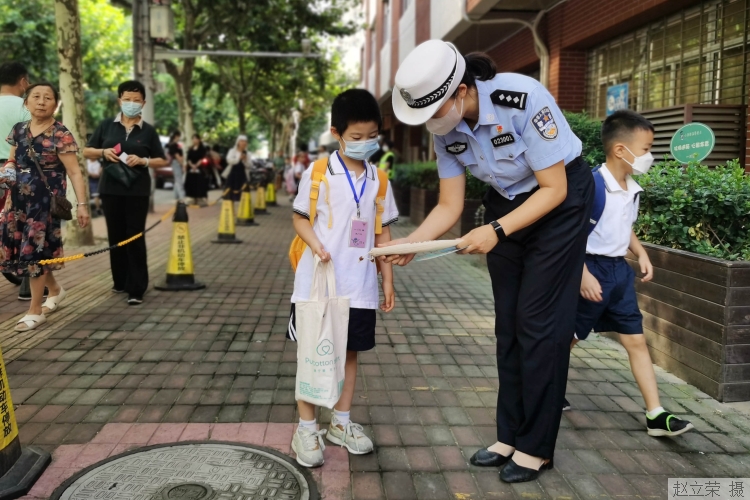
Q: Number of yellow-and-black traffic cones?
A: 6